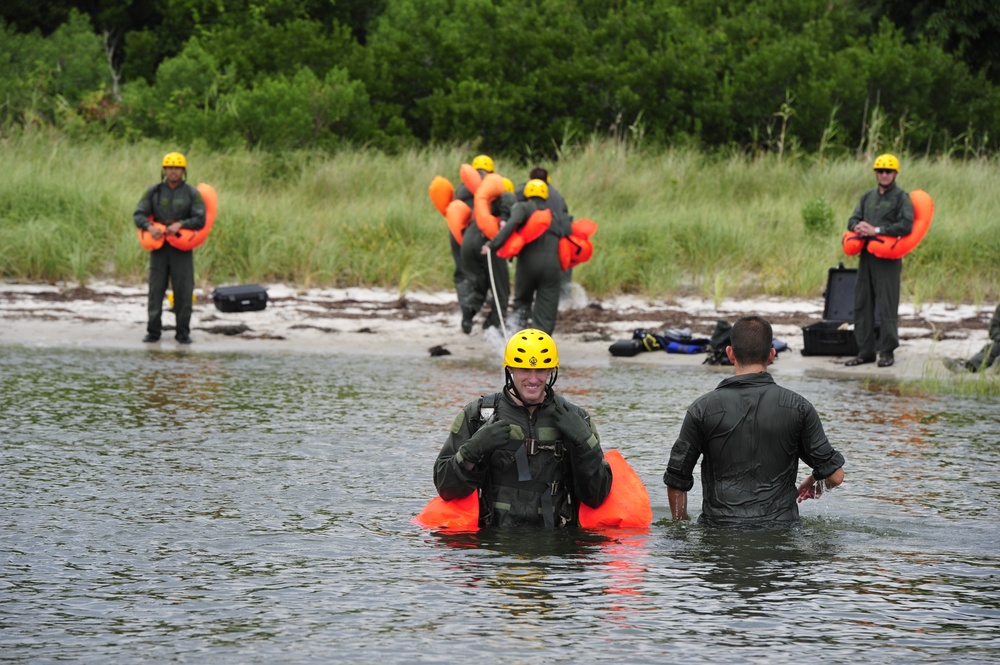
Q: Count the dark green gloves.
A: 2